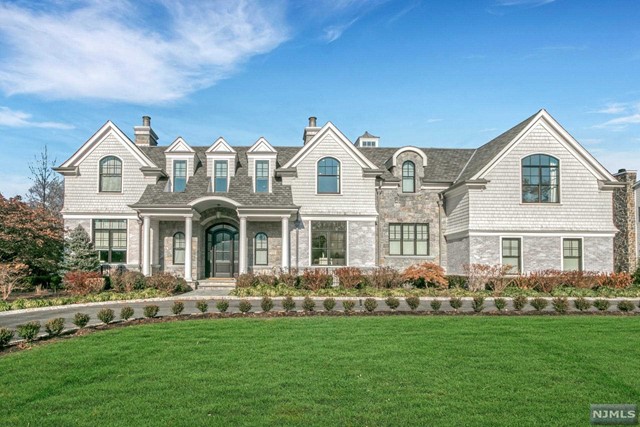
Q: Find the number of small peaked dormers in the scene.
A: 3